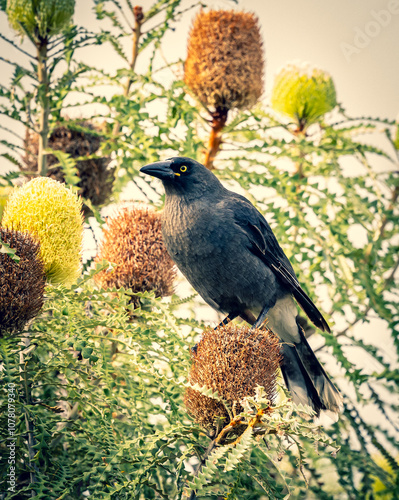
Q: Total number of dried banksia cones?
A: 5